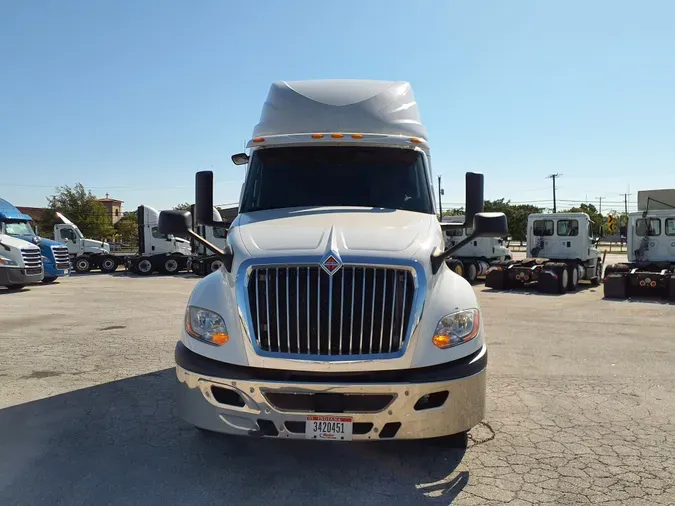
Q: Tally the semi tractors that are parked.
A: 9